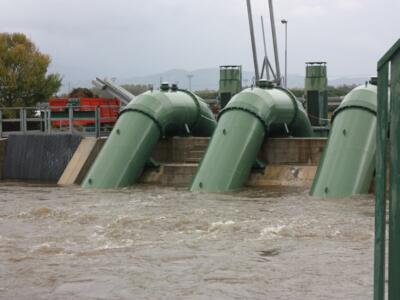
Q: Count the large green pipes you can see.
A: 3